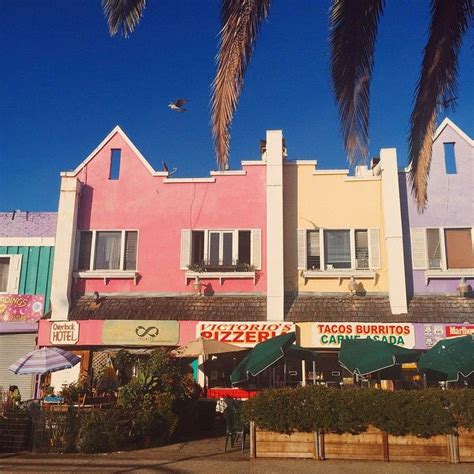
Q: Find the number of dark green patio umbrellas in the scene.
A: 3